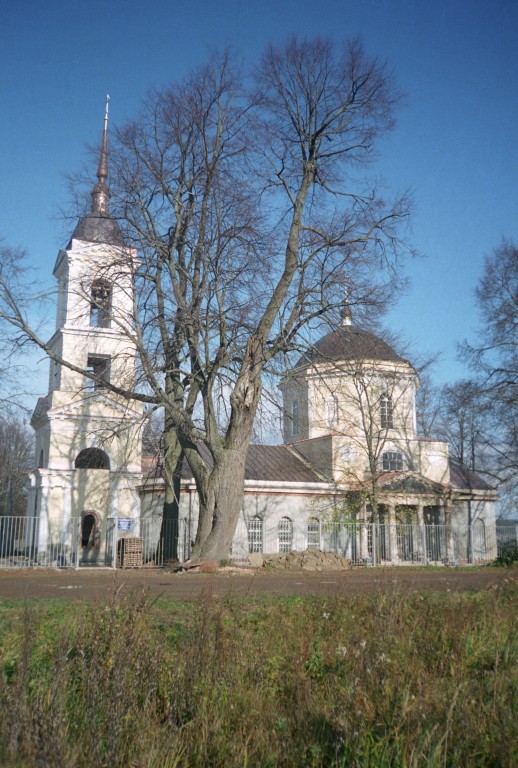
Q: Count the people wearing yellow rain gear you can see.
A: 0